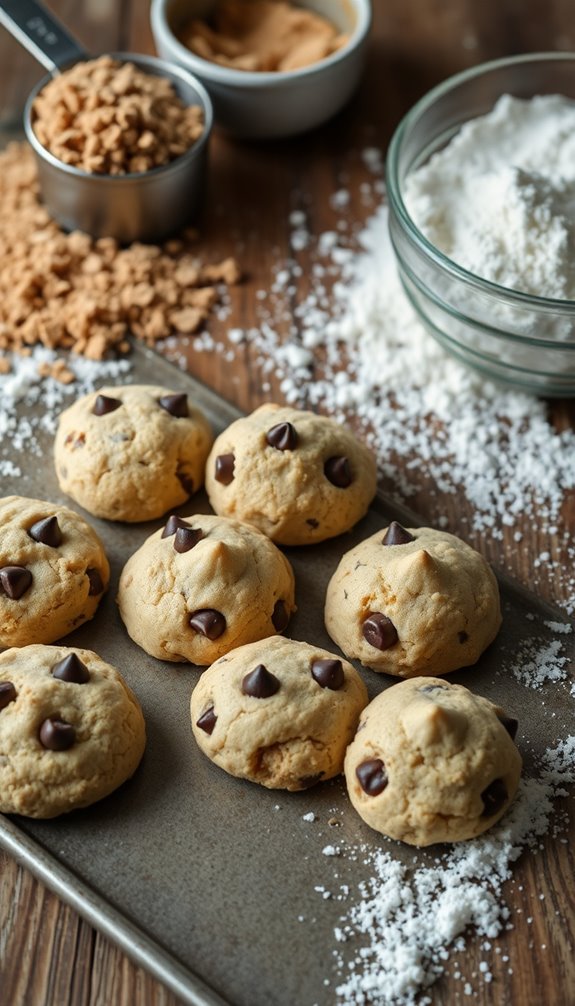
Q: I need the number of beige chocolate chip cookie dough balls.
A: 8